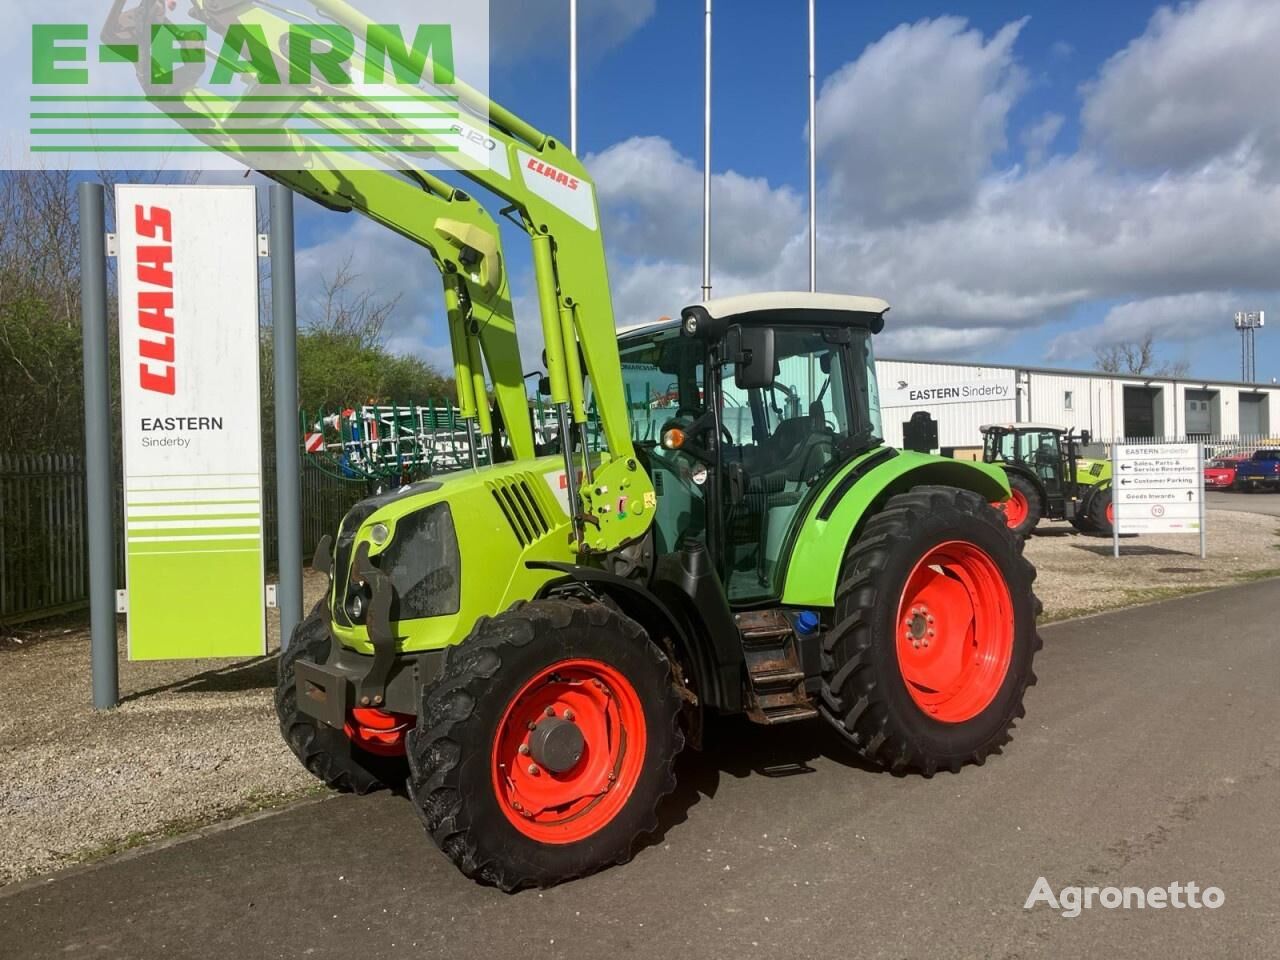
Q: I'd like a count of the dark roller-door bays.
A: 3